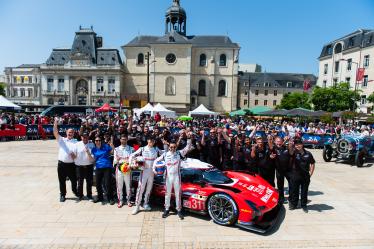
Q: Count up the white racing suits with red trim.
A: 3